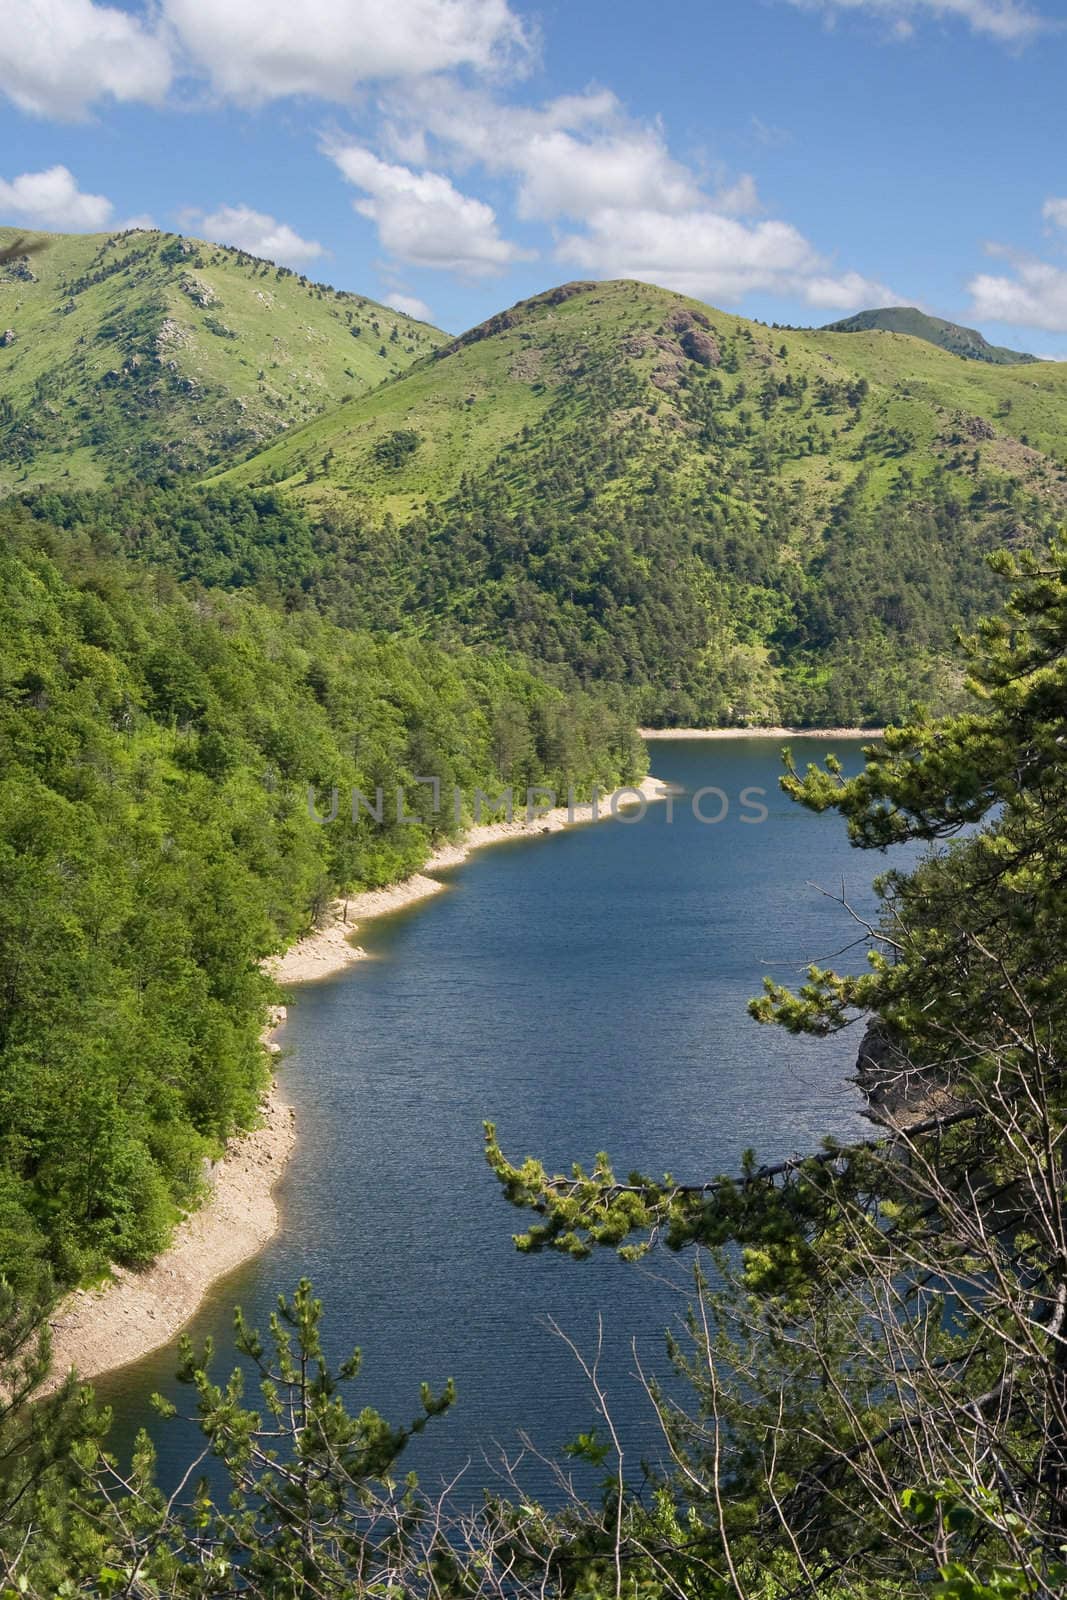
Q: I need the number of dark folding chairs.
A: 0